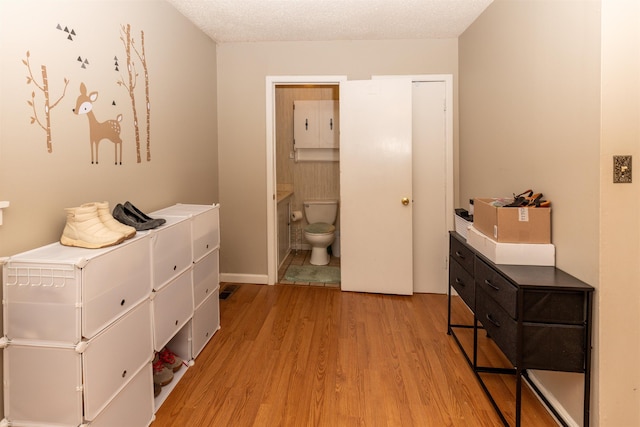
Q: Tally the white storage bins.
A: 9